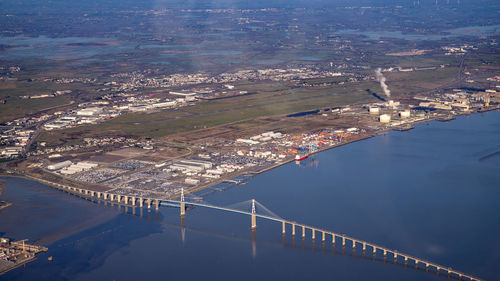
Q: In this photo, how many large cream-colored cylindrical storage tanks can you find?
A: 3